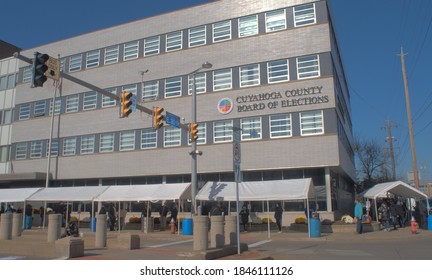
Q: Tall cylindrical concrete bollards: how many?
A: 7